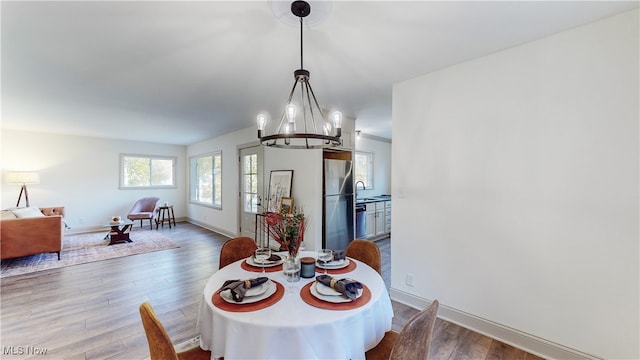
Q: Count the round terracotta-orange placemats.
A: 4